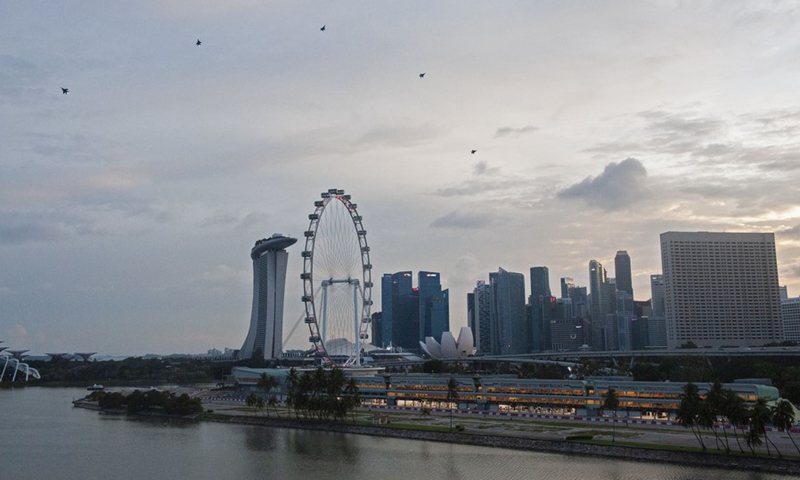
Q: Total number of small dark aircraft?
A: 5